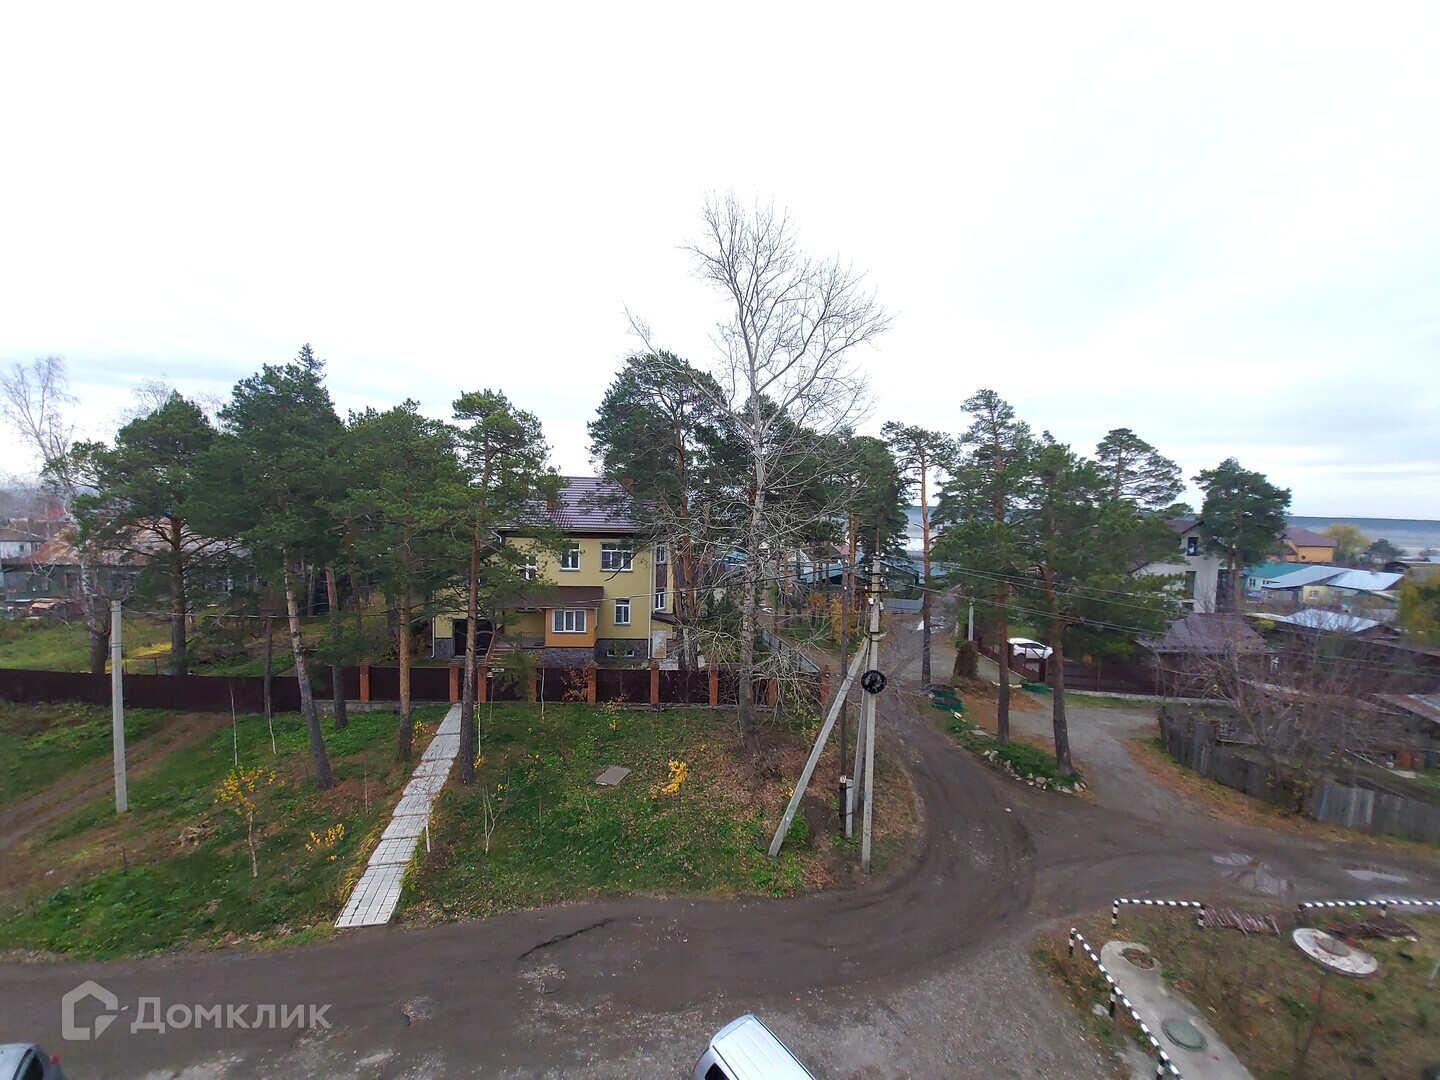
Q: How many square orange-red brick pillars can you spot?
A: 9